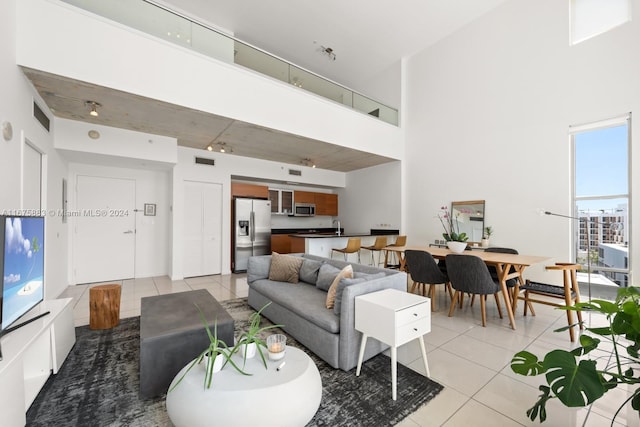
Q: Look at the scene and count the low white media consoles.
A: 1